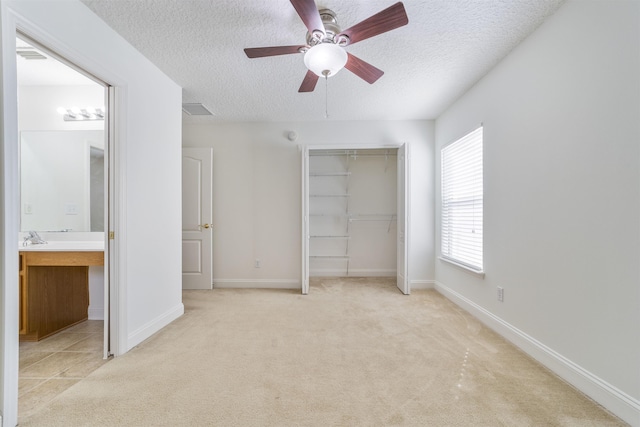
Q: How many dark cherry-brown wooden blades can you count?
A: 5